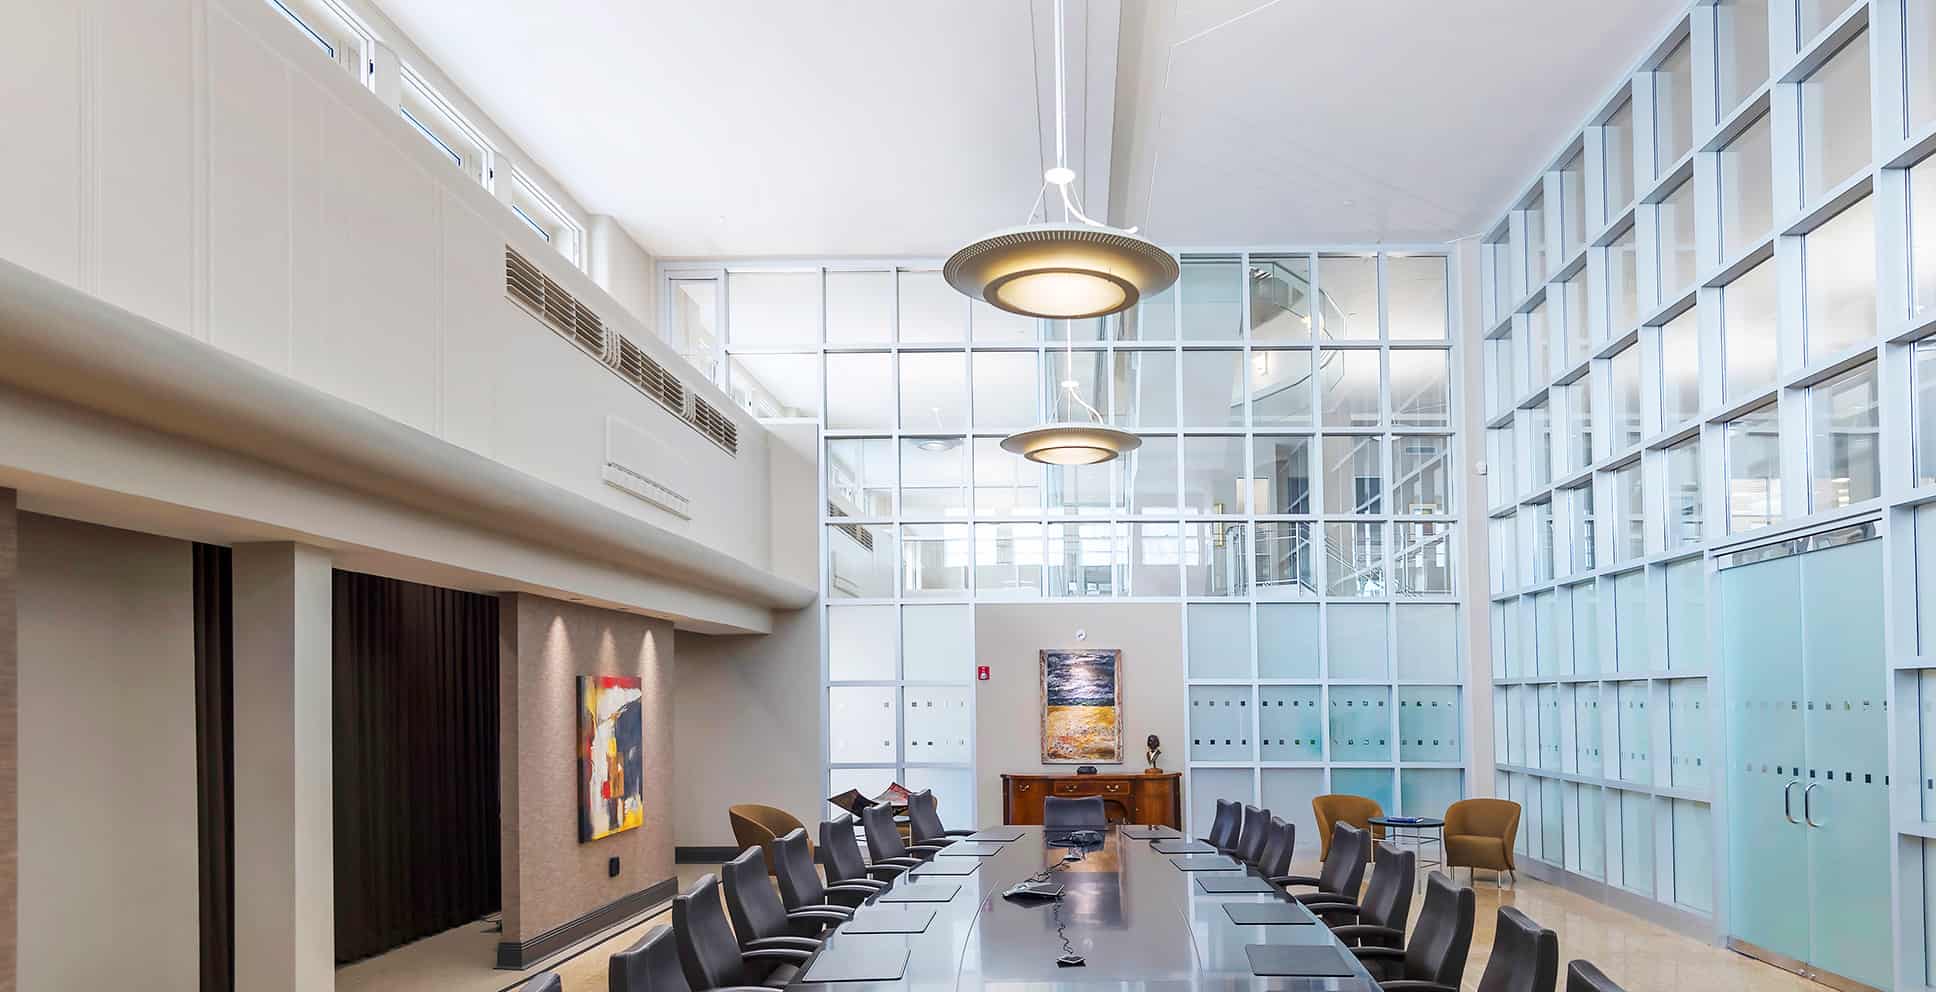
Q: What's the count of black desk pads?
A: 12